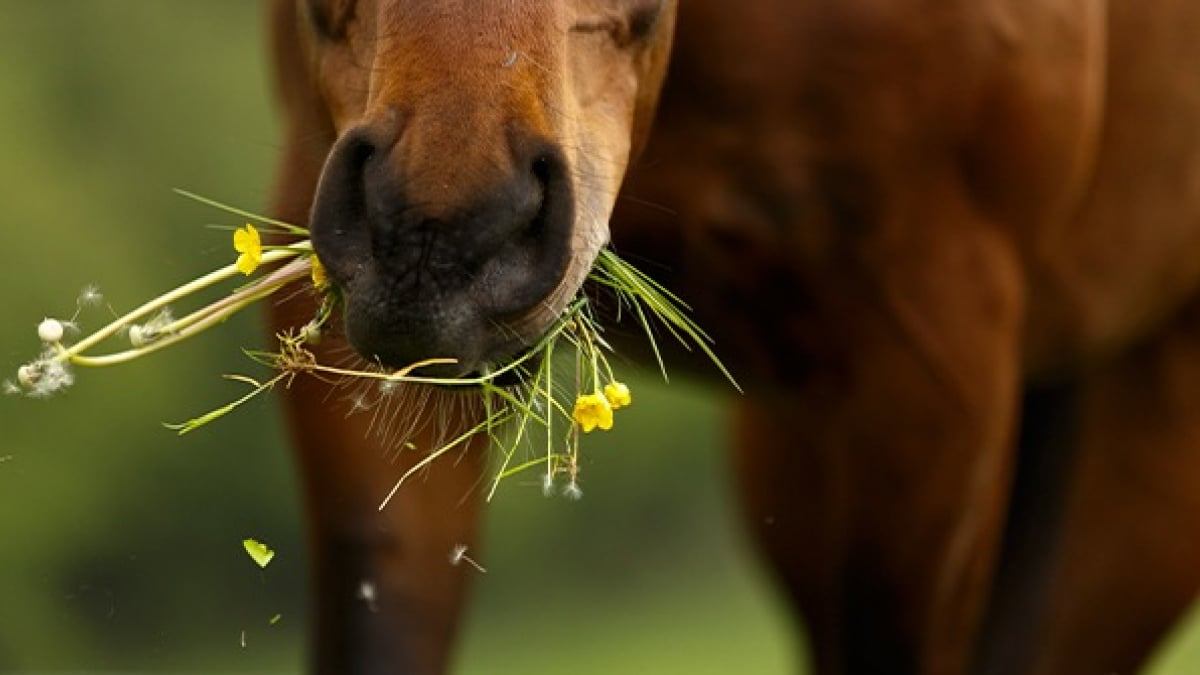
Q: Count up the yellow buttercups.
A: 4